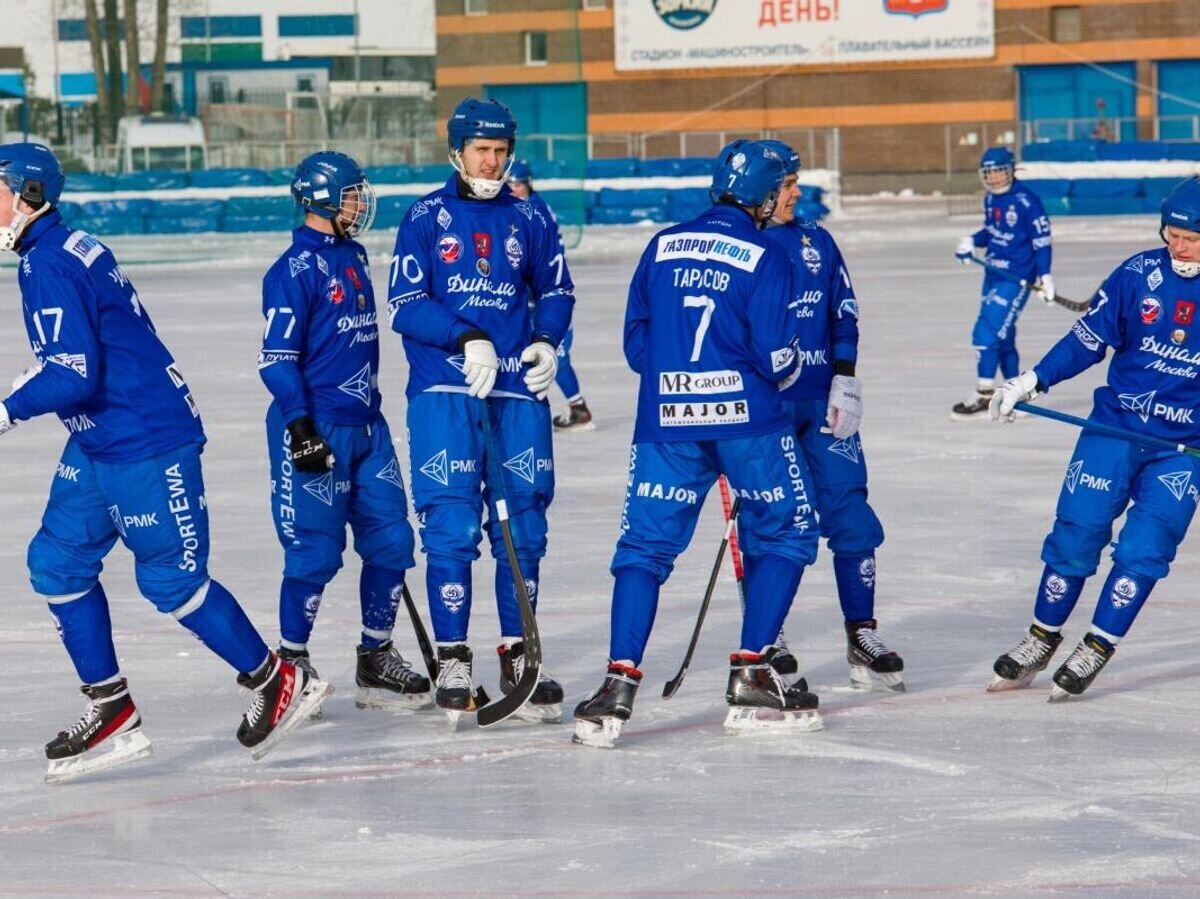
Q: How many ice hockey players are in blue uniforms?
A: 8